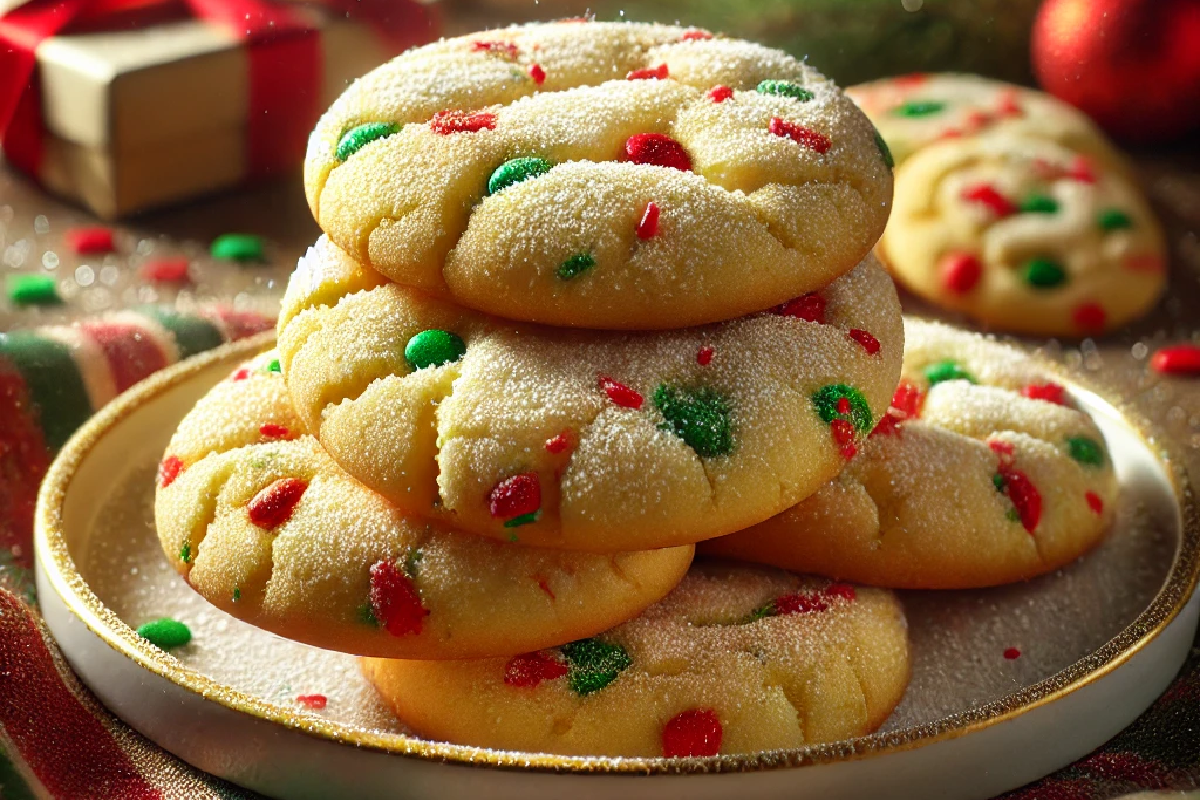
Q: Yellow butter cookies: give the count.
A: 7